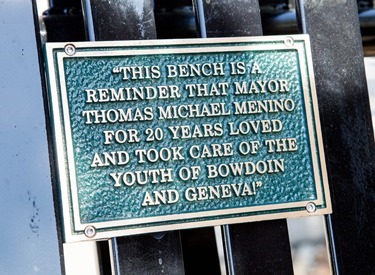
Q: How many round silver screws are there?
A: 4